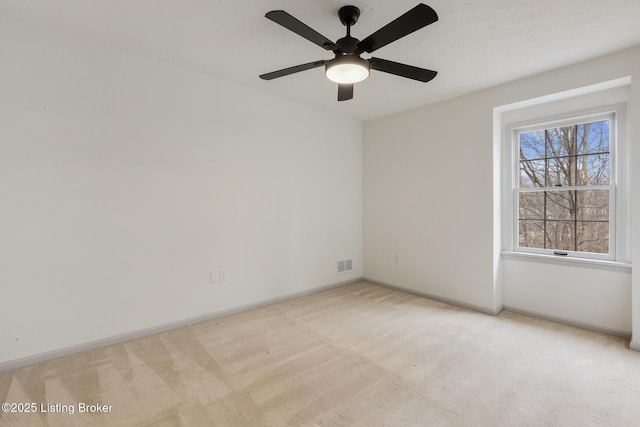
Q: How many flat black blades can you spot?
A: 5